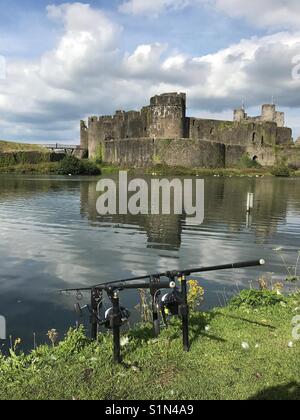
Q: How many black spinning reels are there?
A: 2